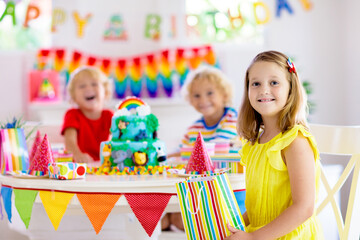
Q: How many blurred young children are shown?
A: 2